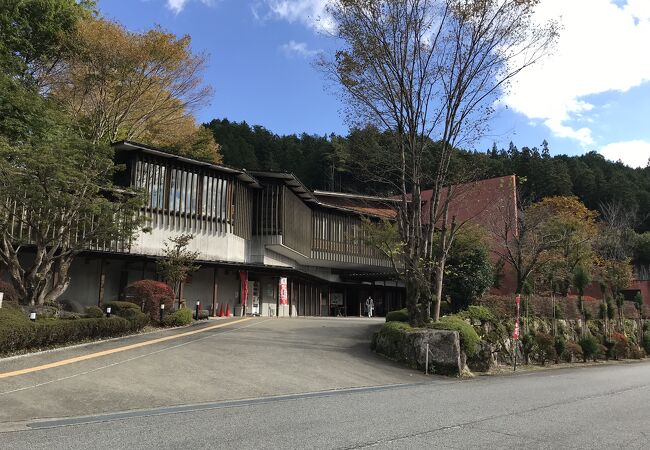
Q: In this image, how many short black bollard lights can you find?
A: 4